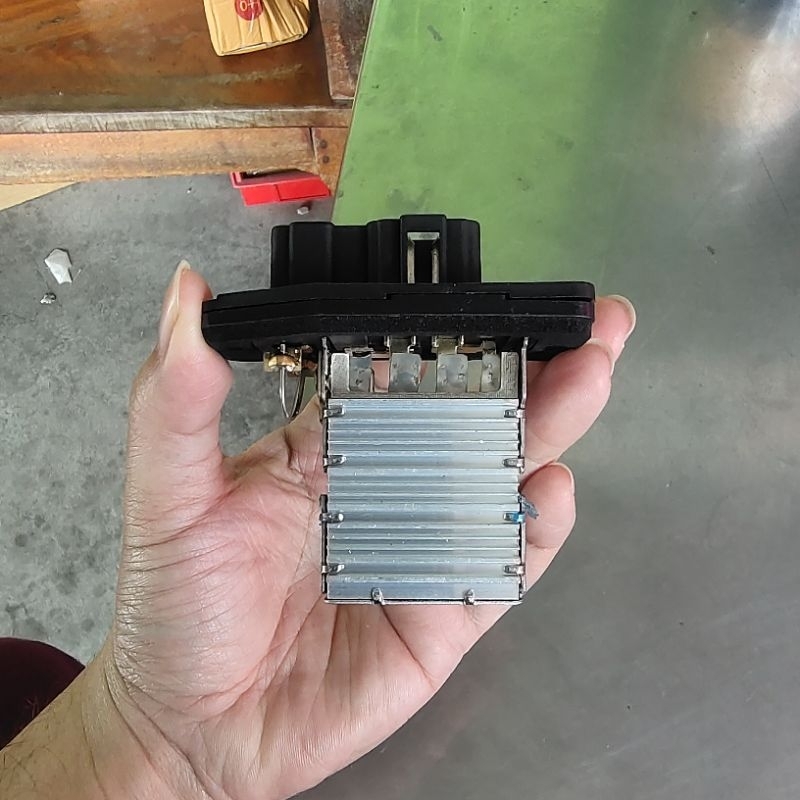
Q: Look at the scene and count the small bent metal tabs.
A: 10